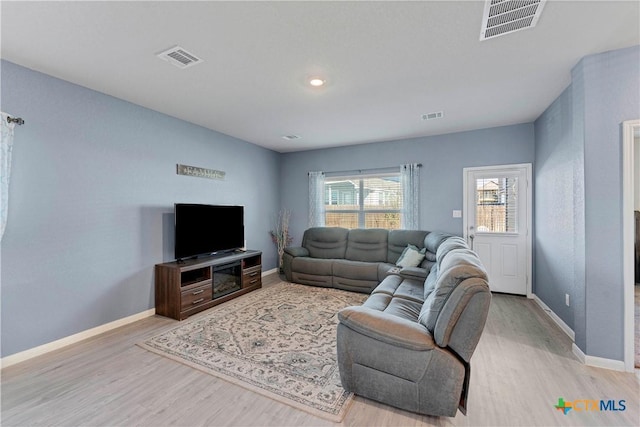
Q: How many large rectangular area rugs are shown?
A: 1